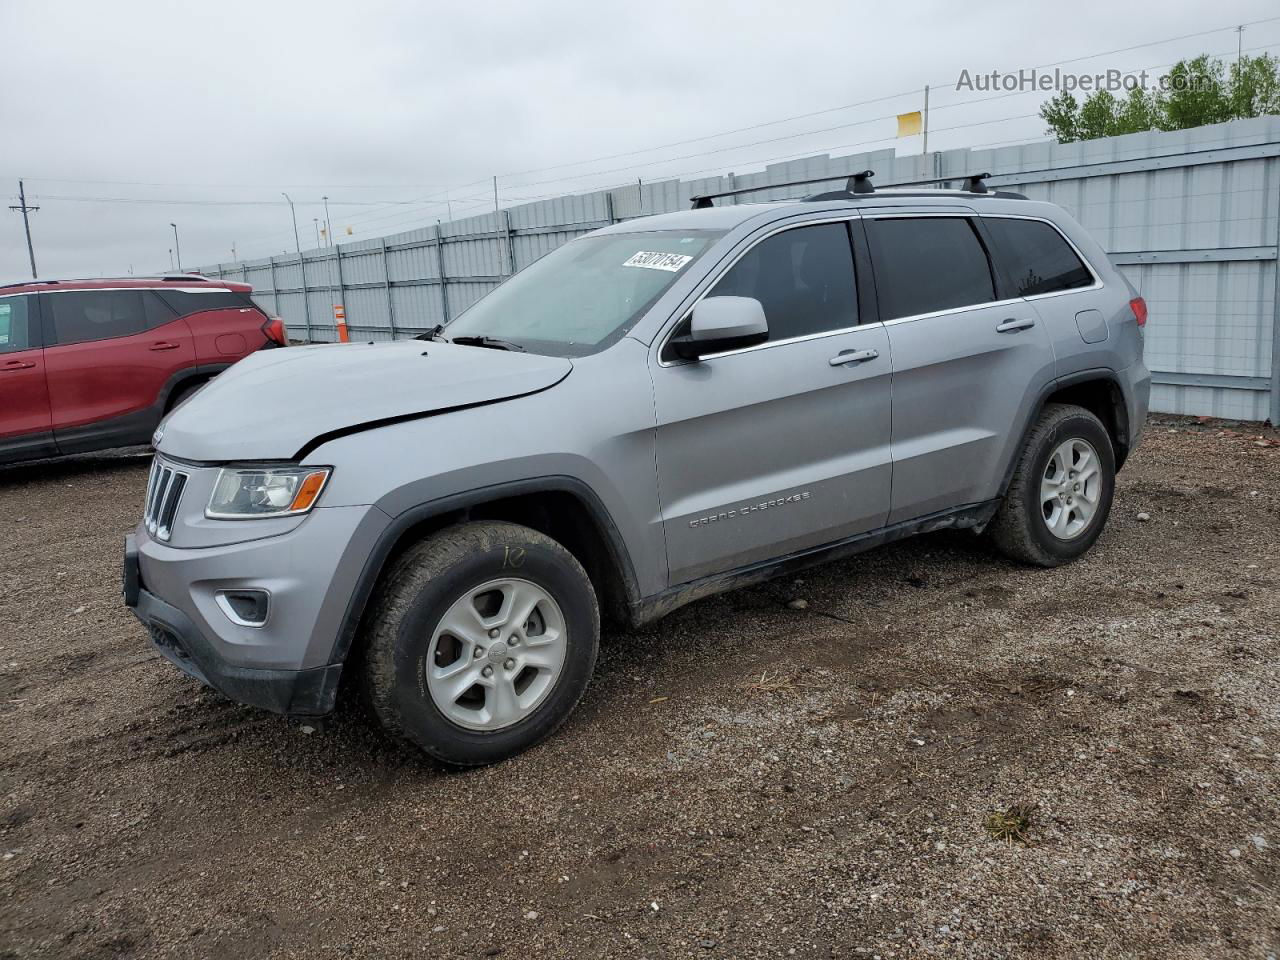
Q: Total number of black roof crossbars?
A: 2